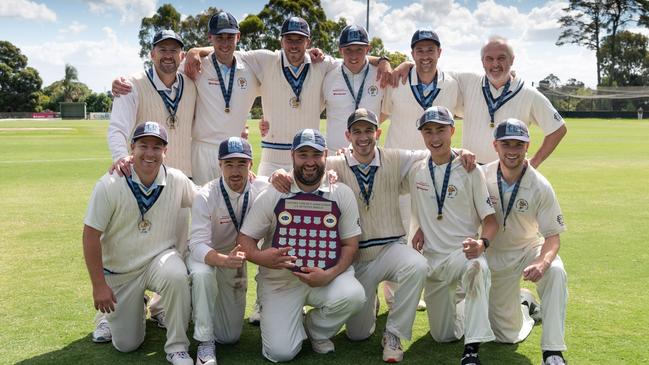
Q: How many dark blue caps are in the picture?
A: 11